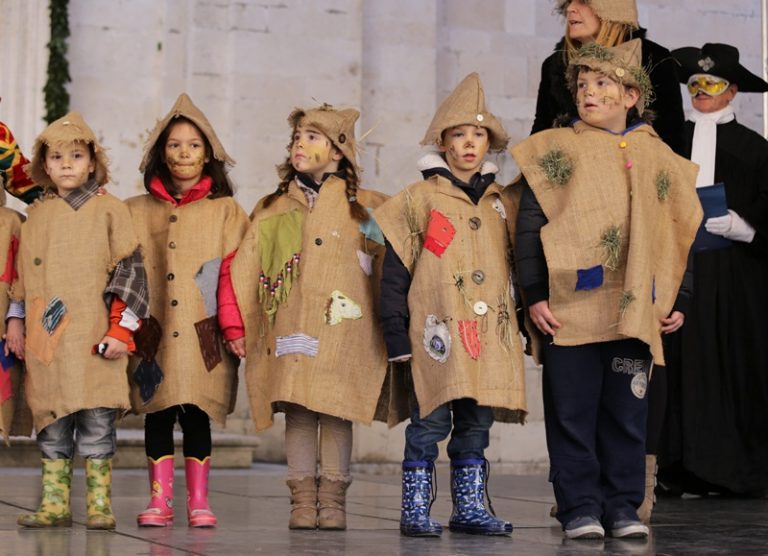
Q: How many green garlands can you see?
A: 1